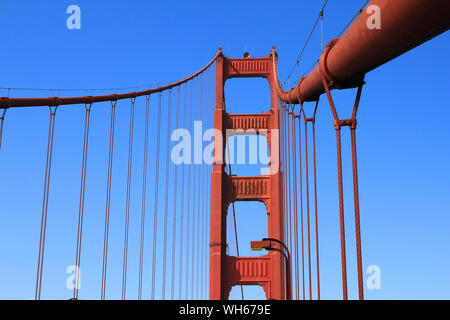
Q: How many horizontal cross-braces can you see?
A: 4